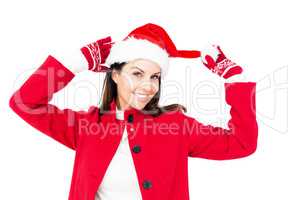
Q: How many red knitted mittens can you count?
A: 2